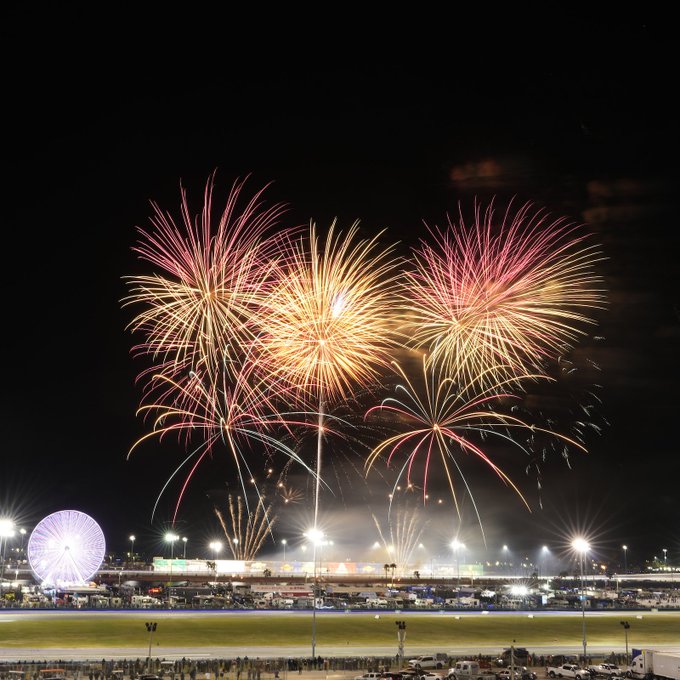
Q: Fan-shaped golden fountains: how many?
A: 2